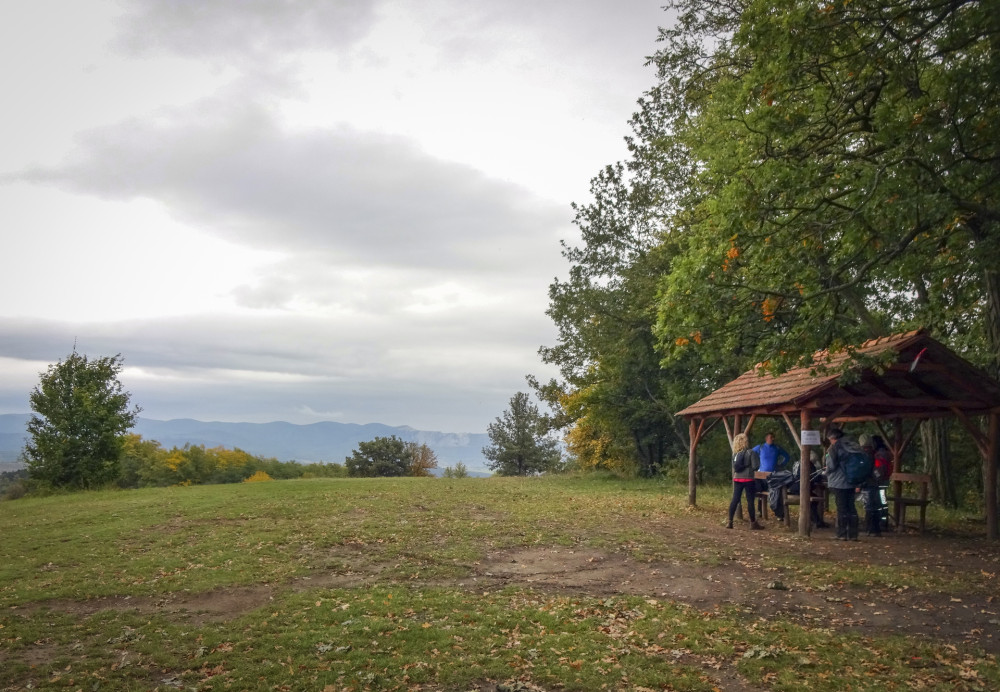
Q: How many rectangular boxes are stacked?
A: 0